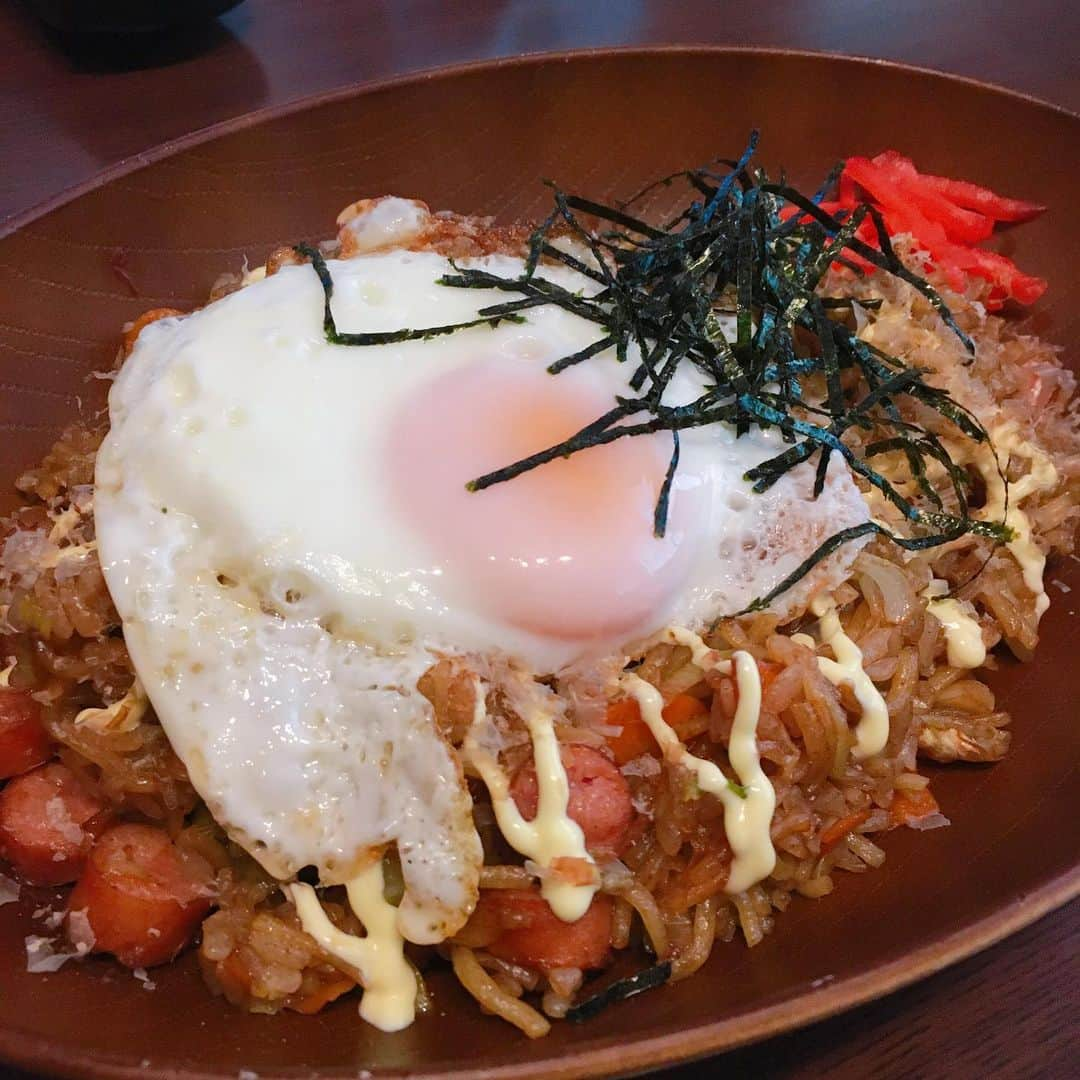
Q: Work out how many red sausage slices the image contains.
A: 5